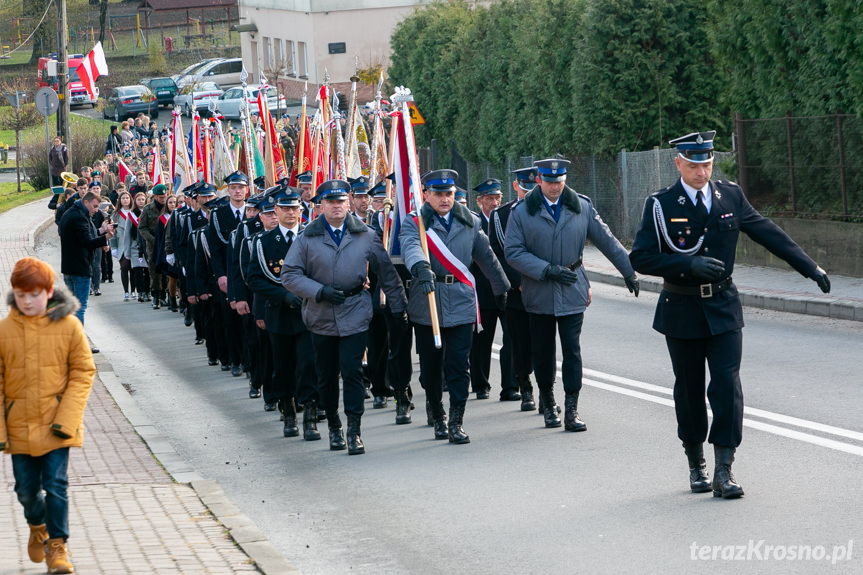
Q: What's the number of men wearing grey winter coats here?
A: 3